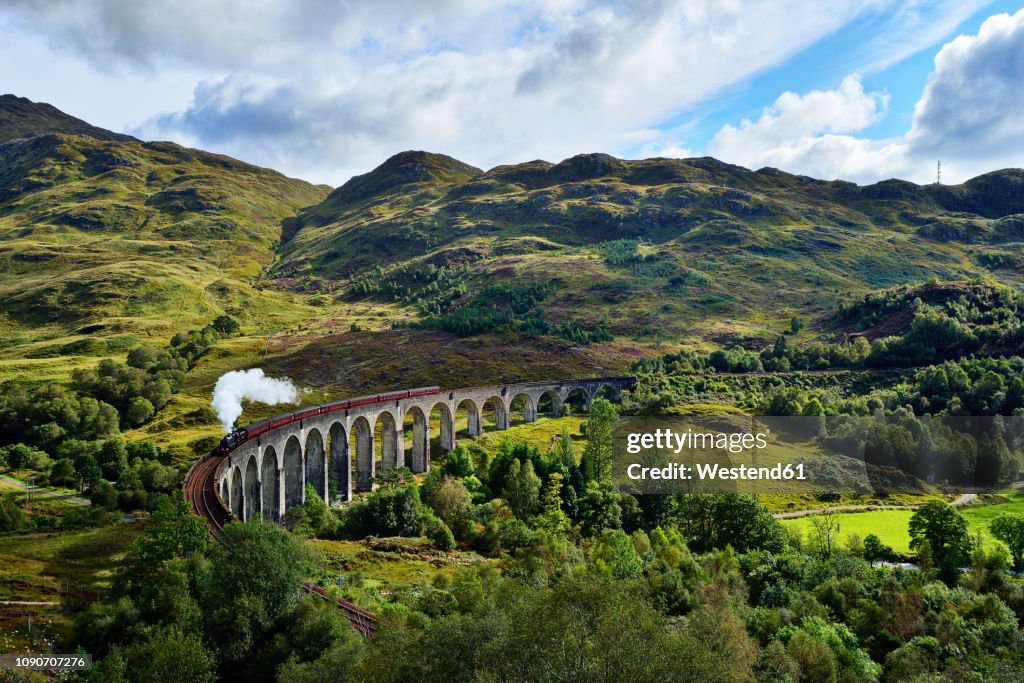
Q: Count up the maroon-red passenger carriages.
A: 7